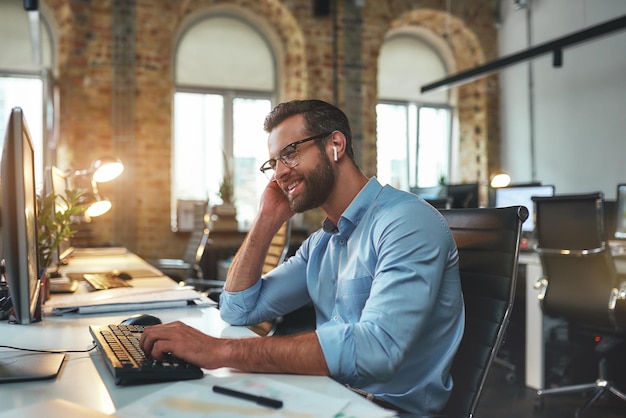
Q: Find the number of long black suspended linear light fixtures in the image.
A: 1